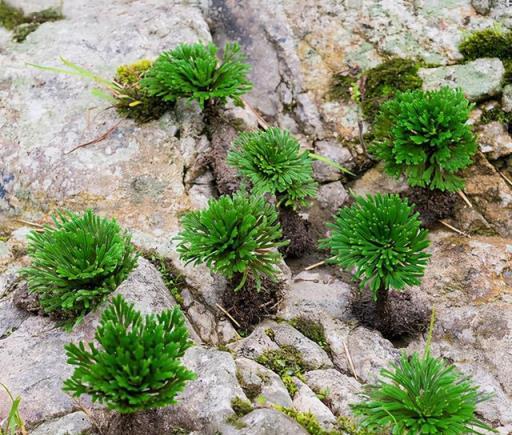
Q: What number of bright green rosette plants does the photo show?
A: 8